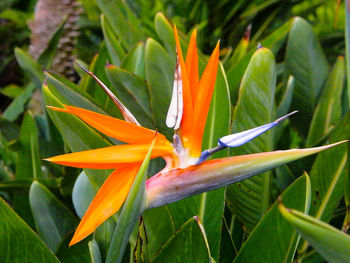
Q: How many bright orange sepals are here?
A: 6